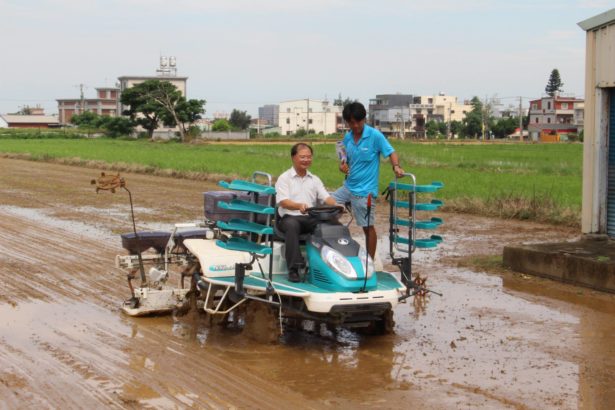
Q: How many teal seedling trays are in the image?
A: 8